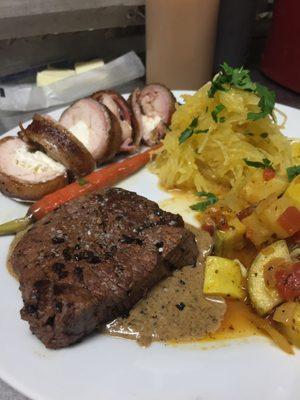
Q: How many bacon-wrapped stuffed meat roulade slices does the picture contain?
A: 5